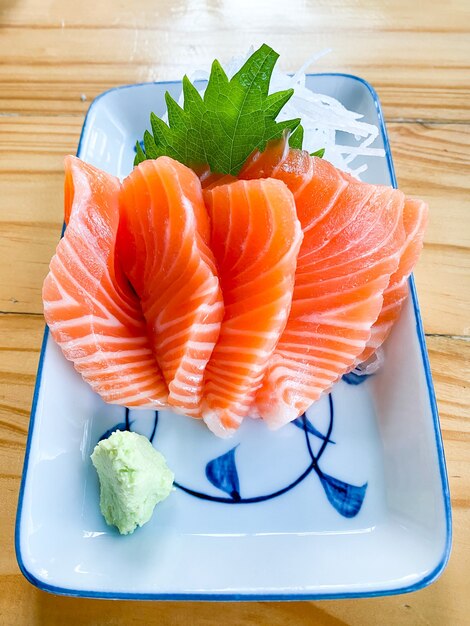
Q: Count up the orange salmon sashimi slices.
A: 5